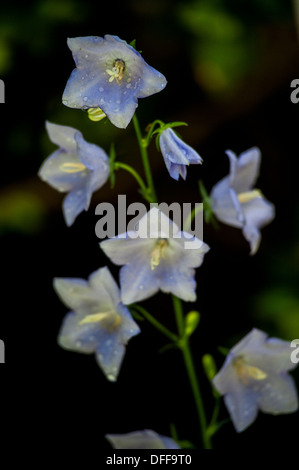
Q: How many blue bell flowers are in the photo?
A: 8